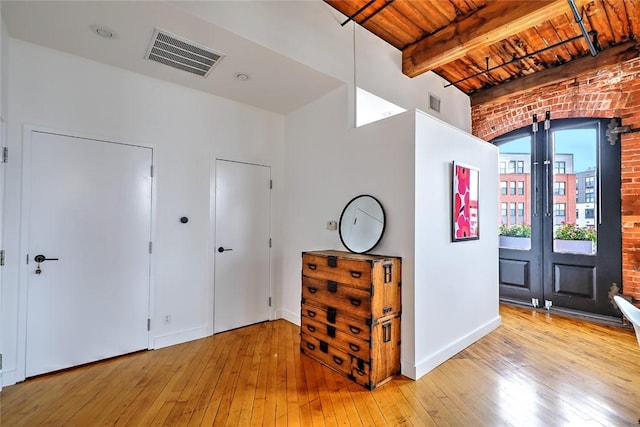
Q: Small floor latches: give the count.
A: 2